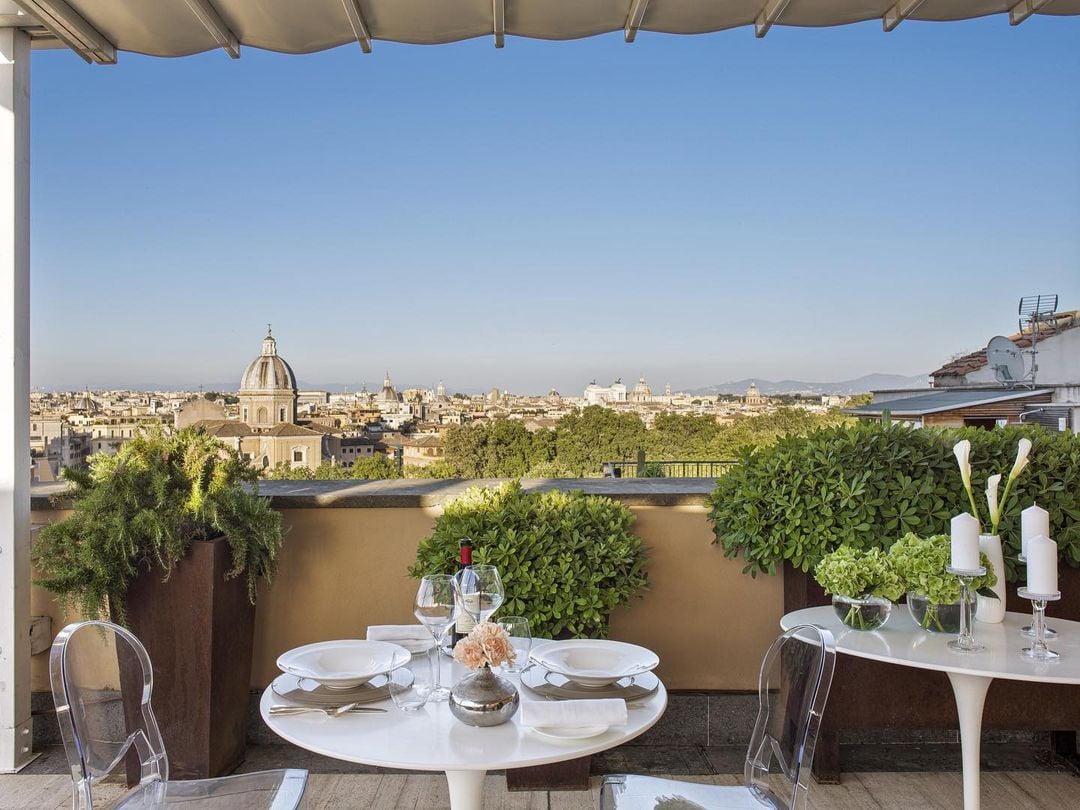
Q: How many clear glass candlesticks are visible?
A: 3